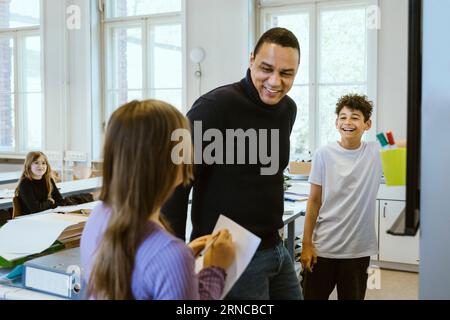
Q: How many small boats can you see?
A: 0